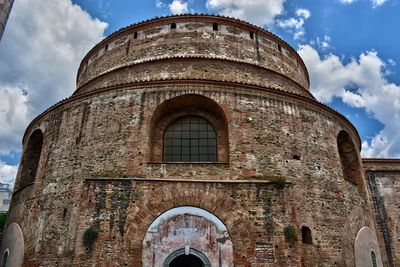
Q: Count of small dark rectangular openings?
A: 6